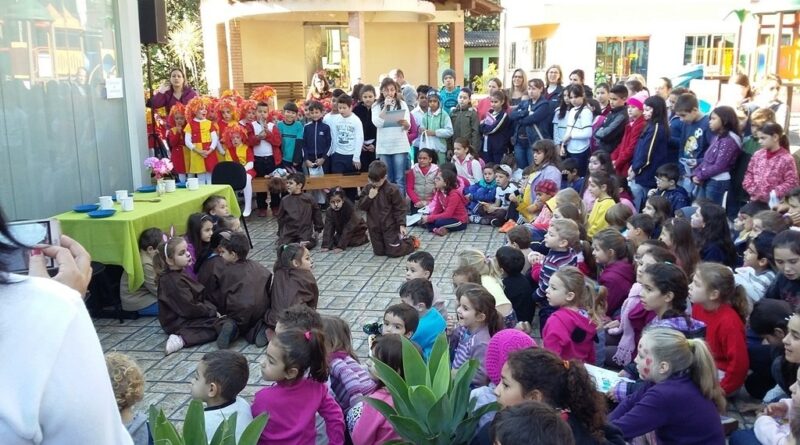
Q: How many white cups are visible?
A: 5